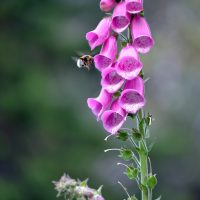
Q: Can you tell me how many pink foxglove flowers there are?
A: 11